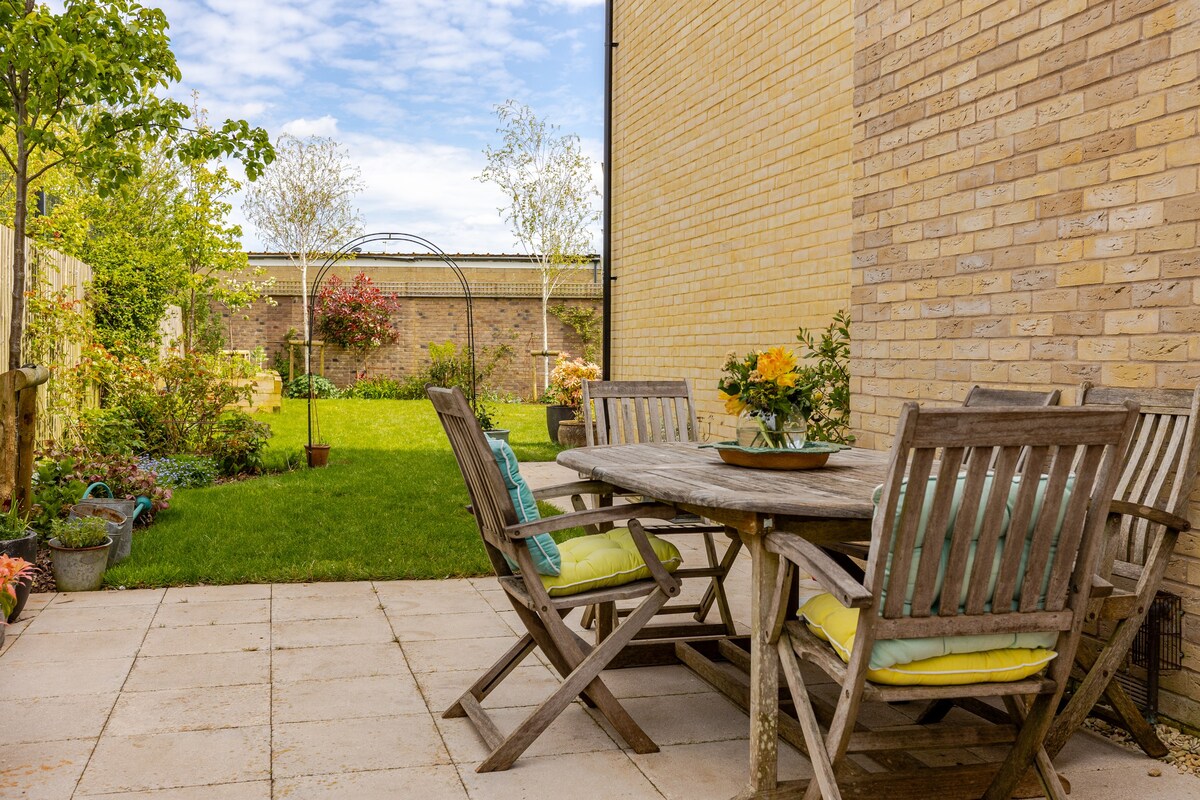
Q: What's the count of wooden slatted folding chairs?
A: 5